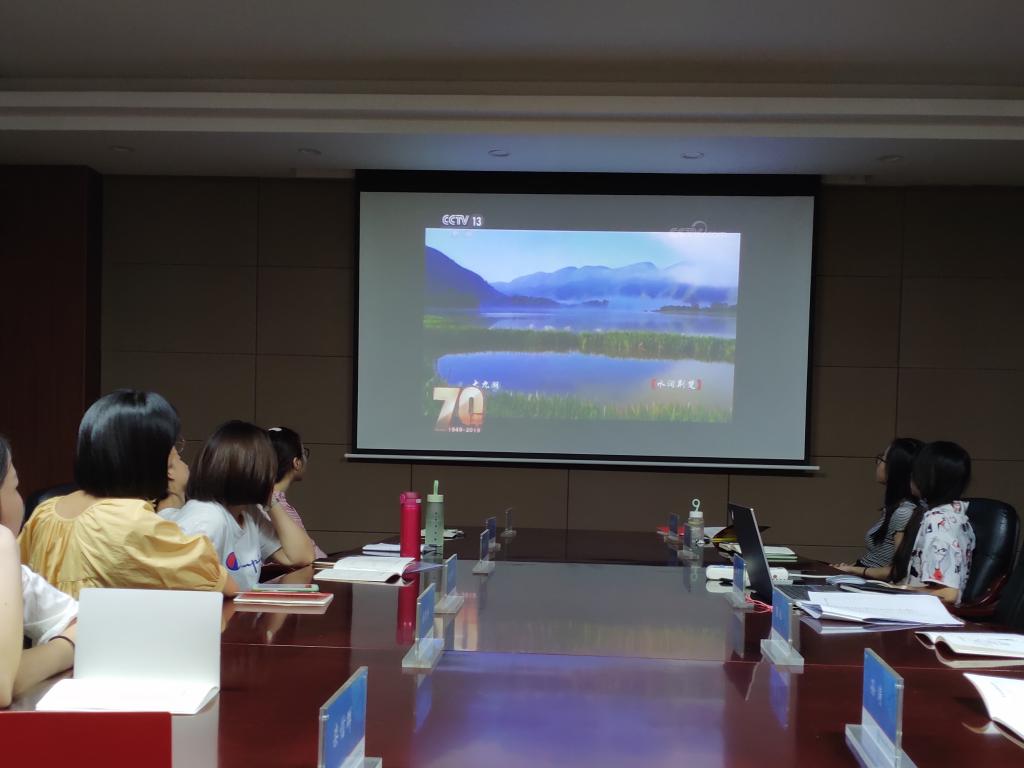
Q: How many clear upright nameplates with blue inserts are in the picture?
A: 11